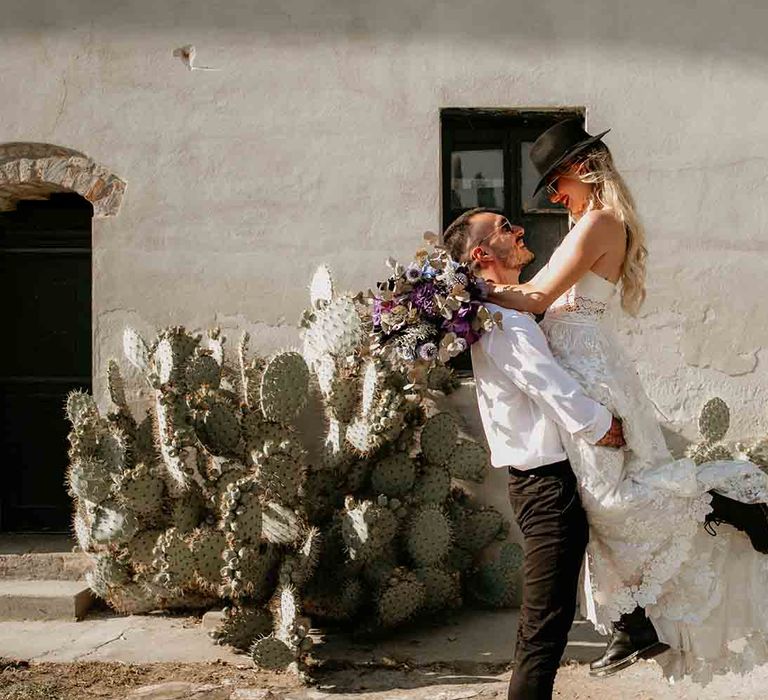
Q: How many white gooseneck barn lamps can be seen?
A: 0